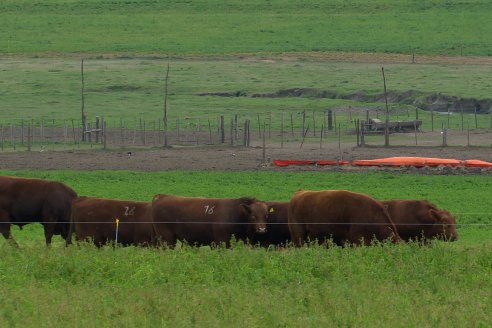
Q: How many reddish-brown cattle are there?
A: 6